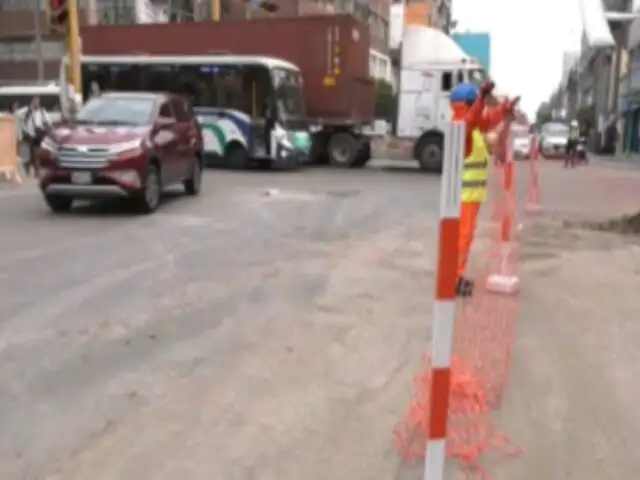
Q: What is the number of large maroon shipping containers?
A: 1